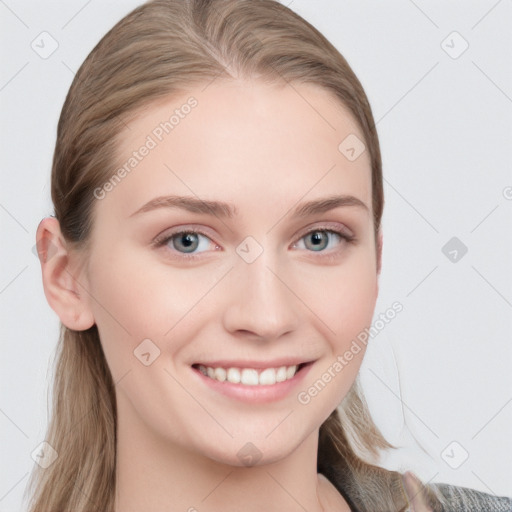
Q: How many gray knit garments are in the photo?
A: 1